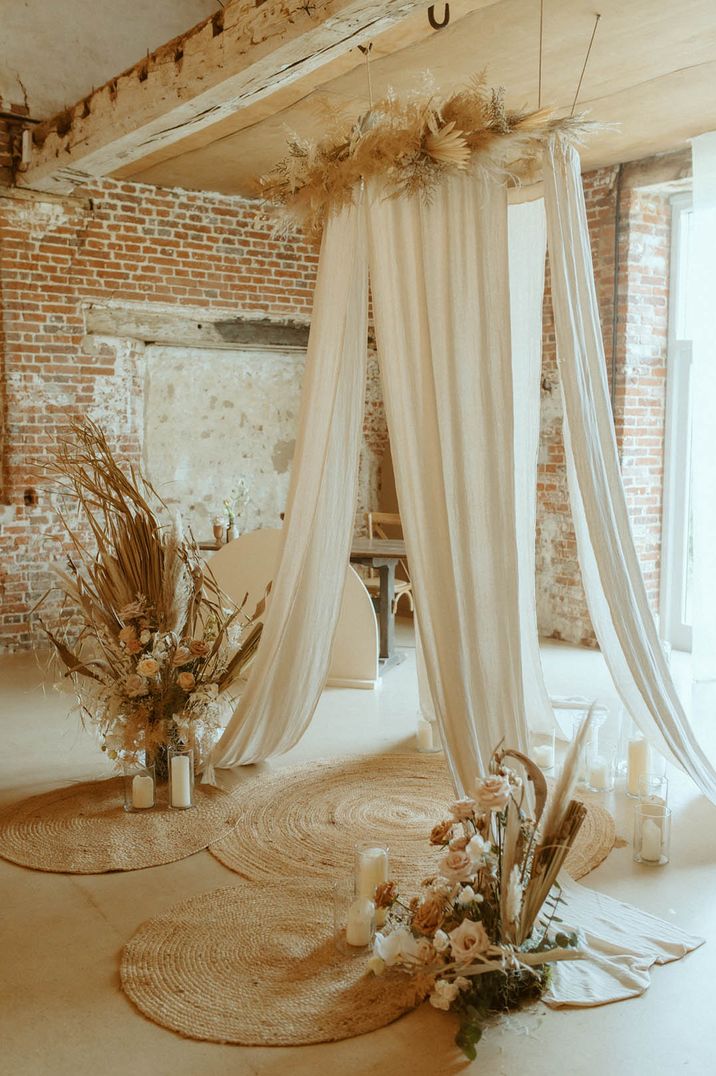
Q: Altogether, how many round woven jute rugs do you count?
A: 3